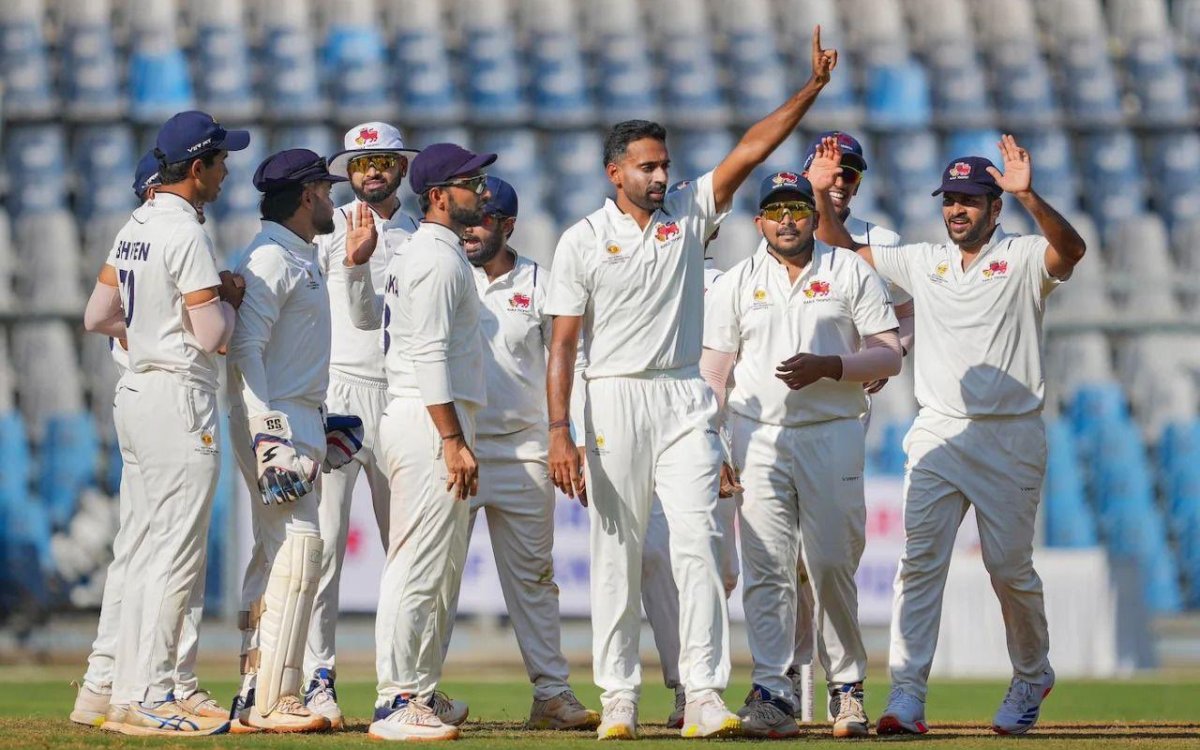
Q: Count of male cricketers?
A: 11